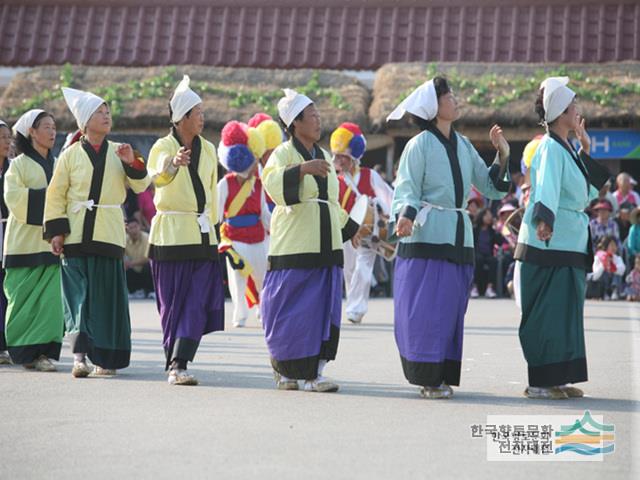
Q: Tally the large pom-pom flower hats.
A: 4